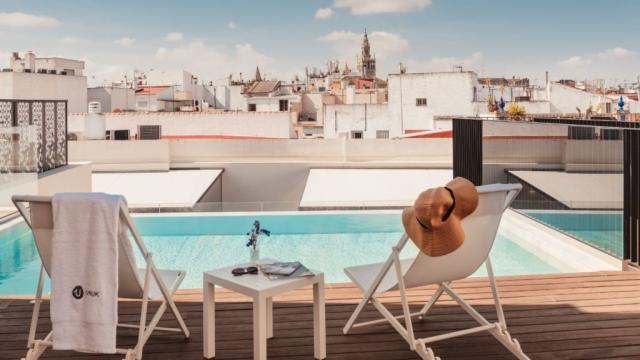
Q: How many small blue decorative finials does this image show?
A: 2